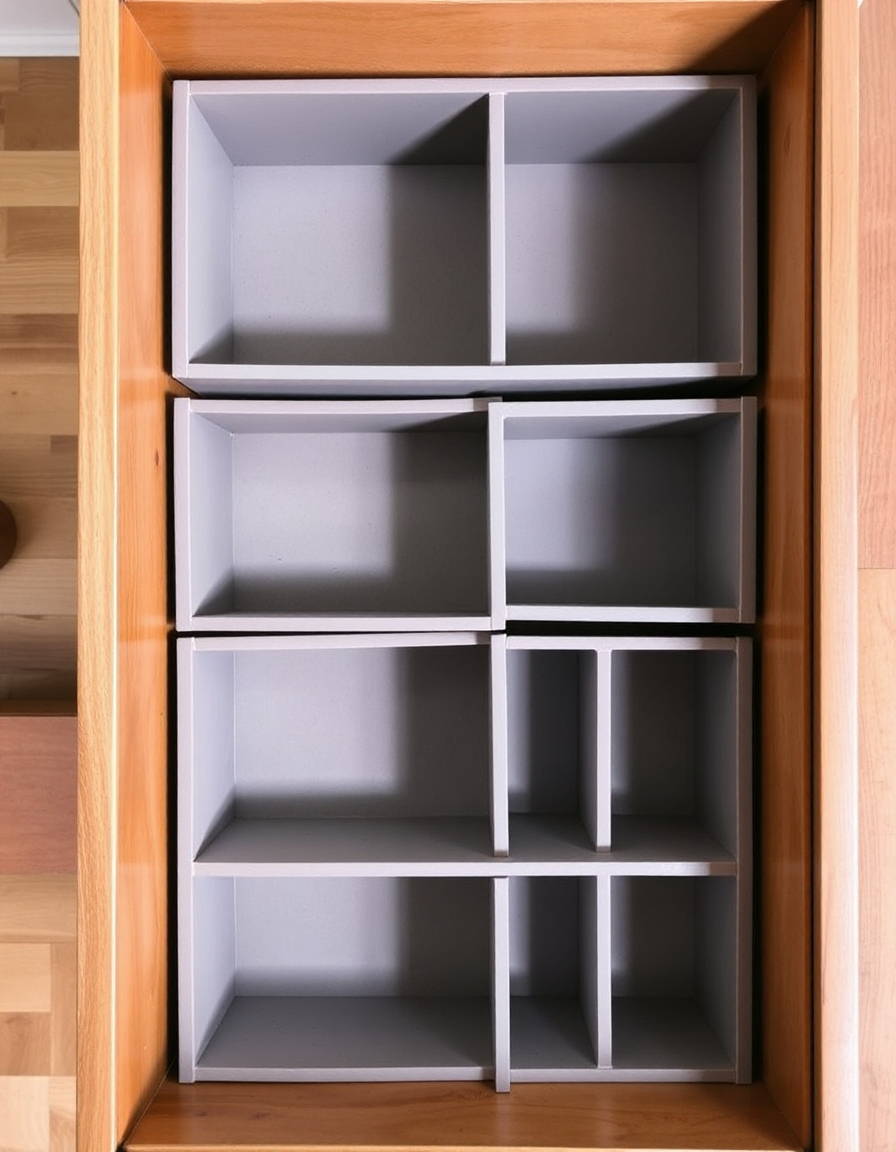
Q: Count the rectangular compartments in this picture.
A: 10